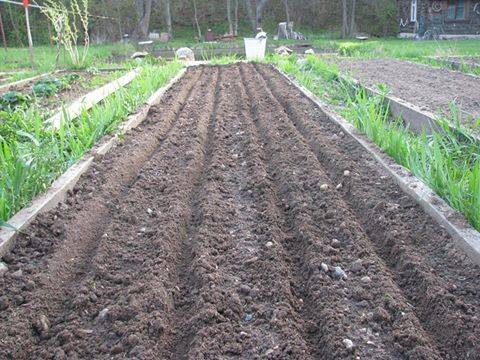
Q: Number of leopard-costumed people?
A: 0